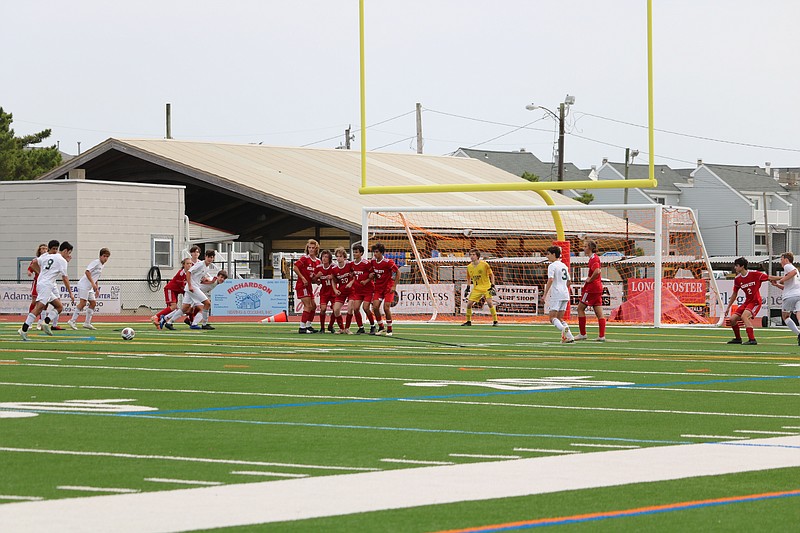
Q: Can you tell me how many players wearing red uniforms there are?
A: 10